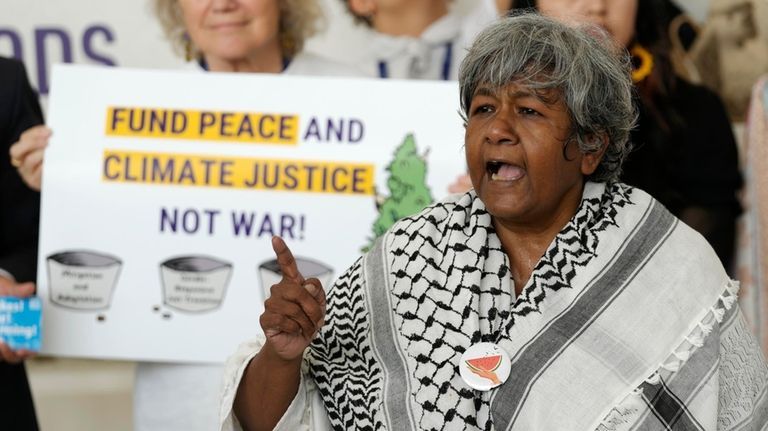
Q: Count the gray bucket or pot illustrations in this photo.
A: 3